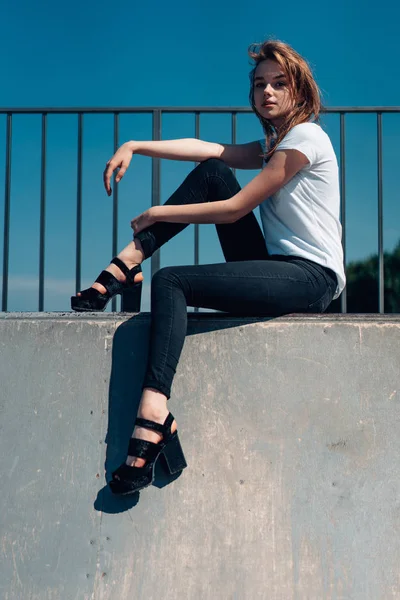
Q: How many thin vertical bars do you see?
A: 8